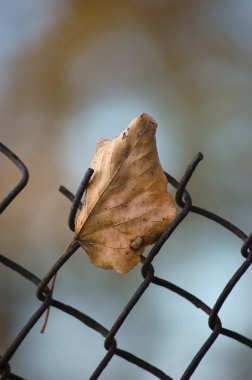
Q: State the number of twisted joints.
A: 7